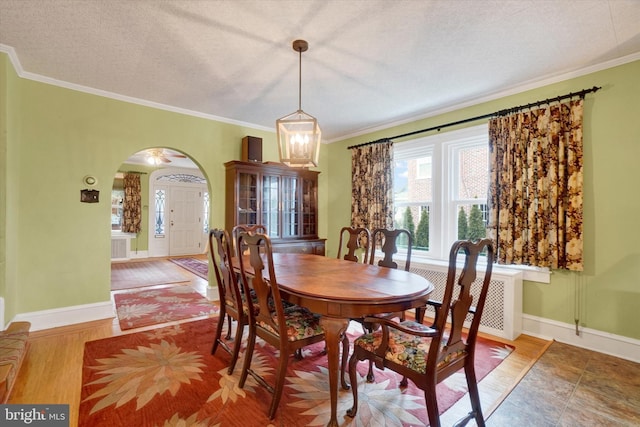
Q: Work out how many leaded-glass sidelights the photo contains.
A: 2